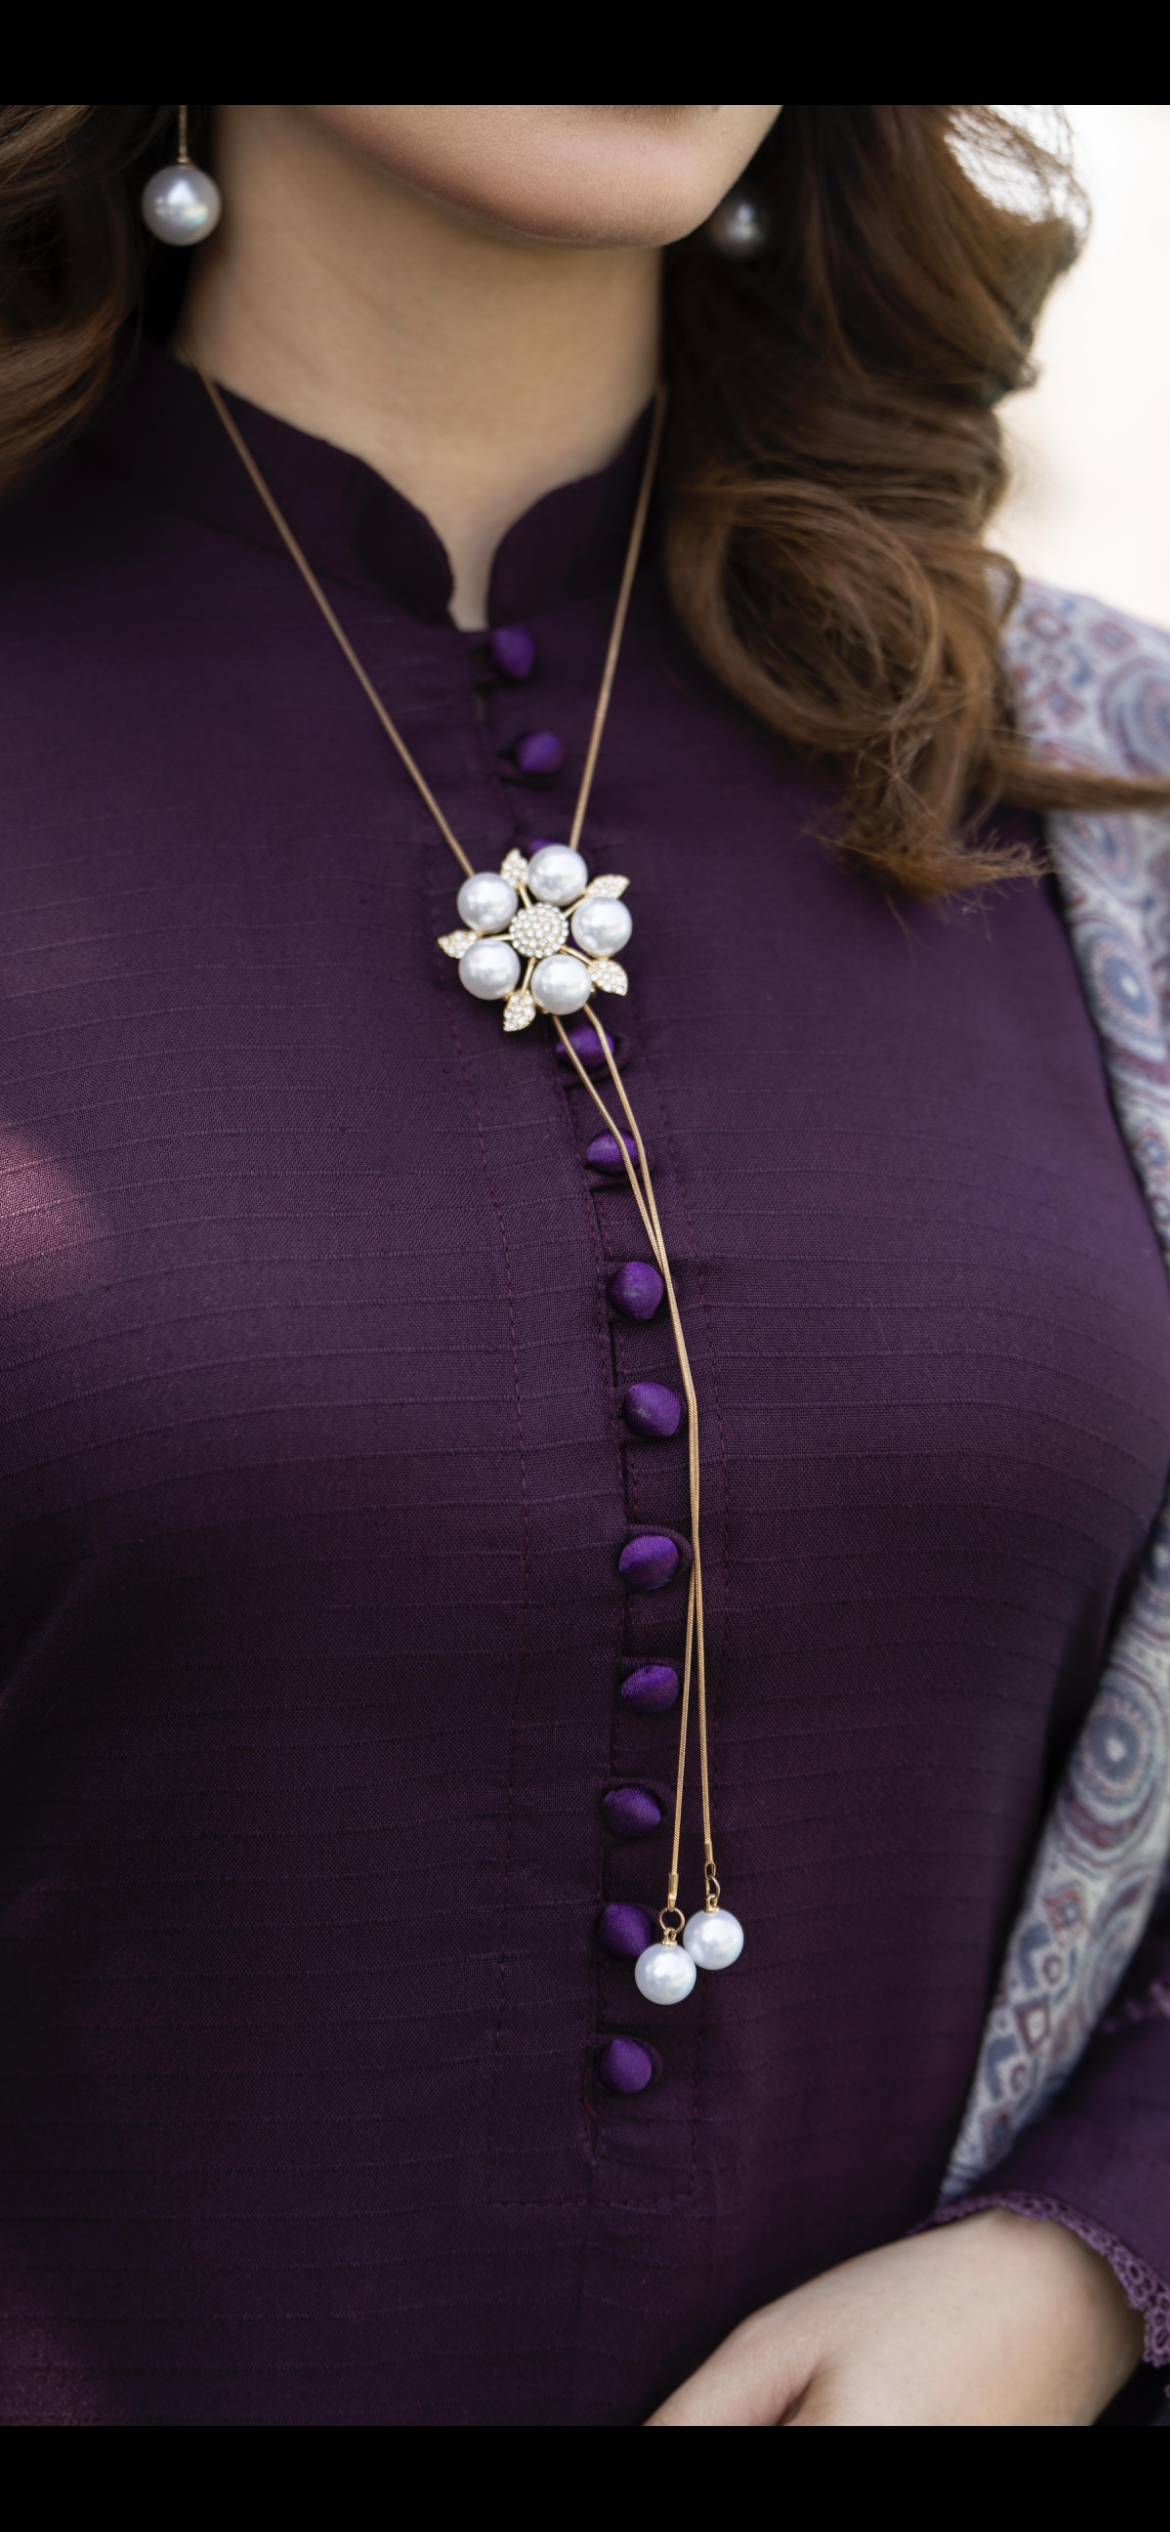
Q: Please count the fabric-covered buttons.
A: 12